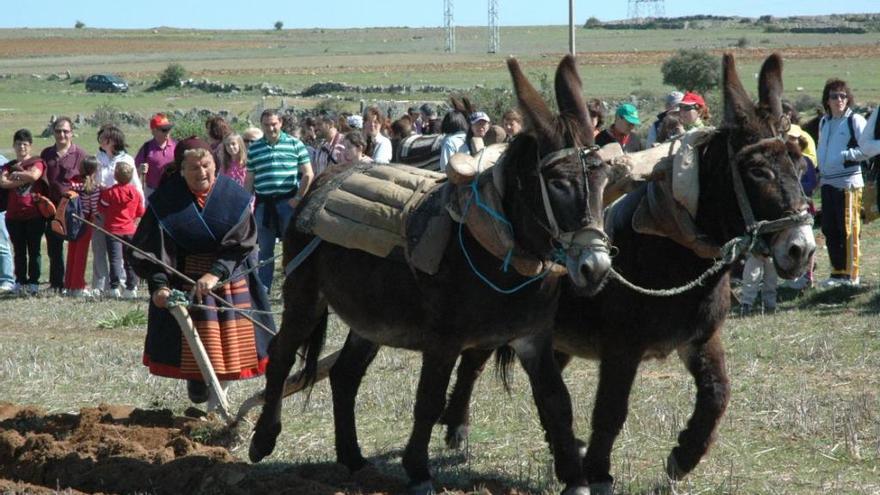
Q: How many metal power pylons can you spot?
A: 3